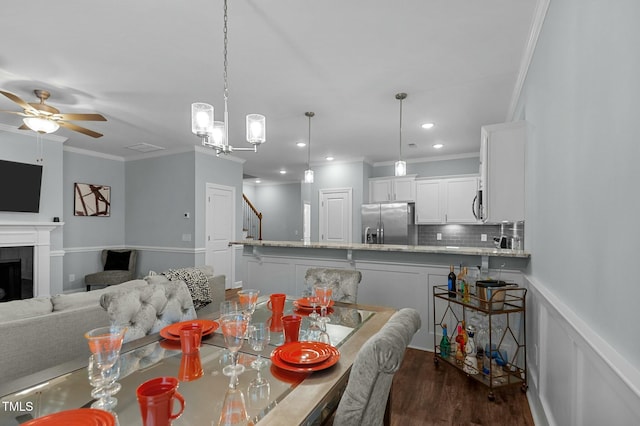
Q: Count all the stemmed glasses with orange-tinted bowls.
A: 4